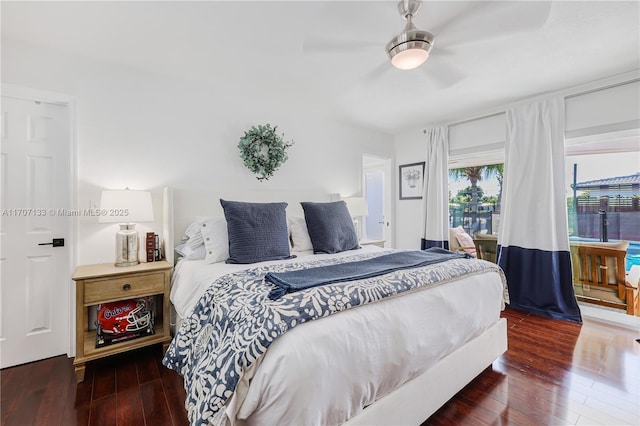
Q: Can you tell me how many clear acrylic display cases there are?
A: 1